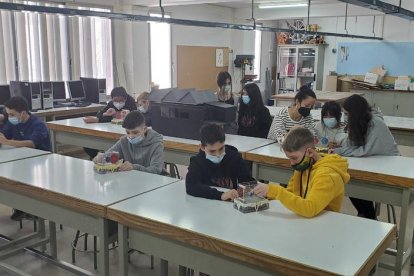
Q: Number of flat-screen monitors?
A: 3